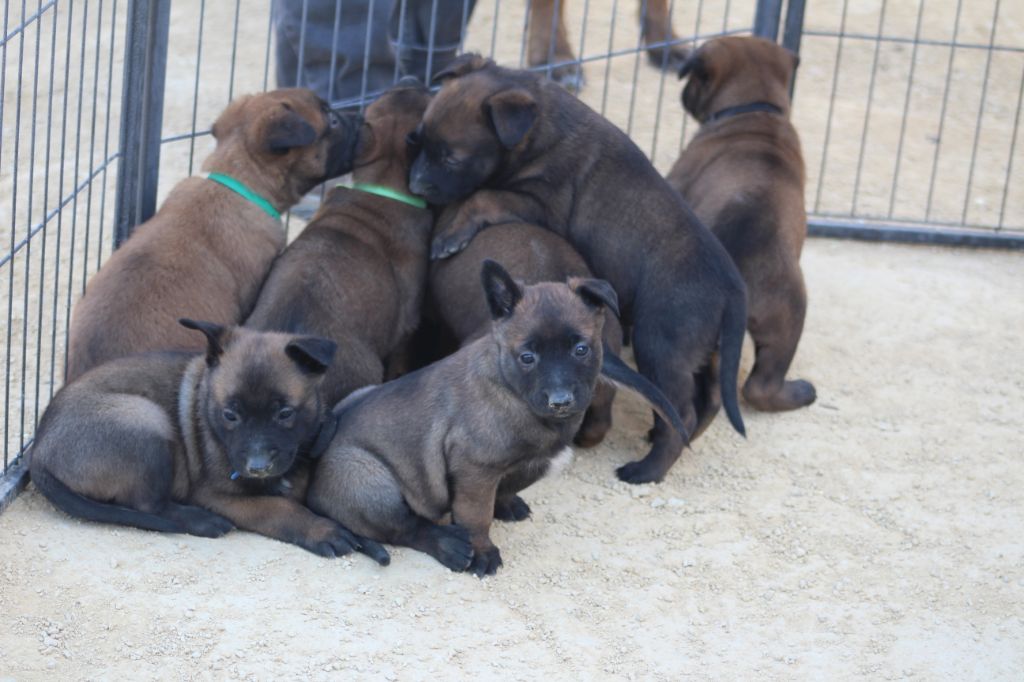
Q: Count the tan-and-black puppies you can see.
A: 7